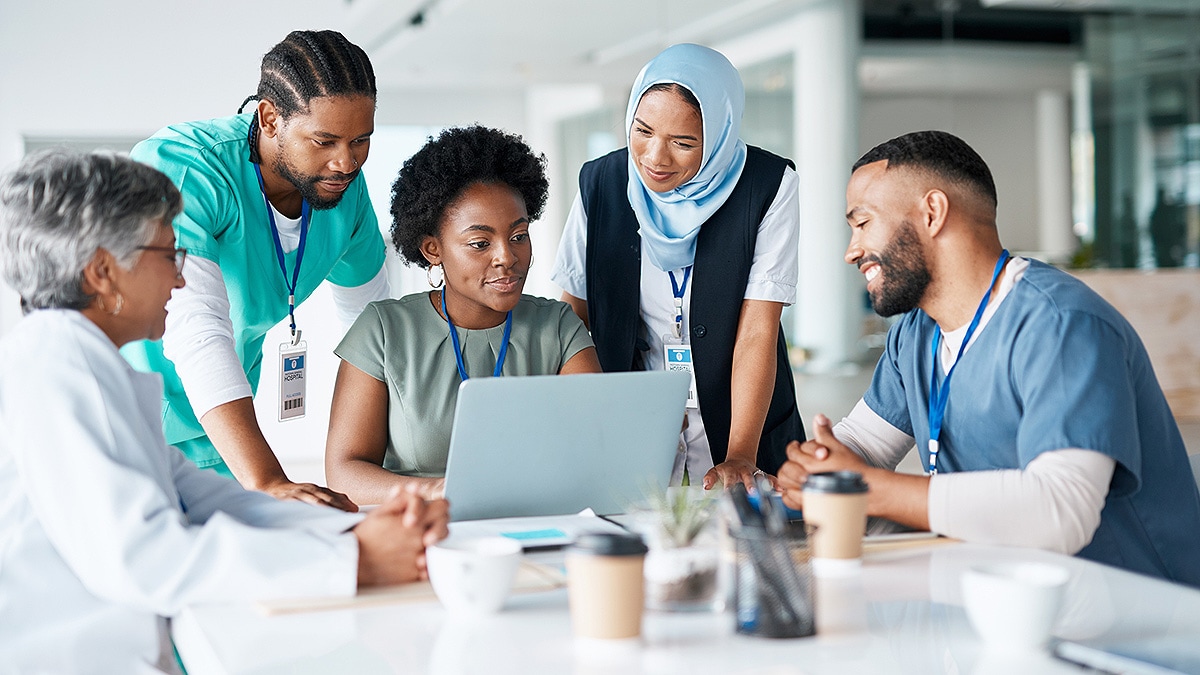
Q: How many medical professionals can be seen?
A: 5